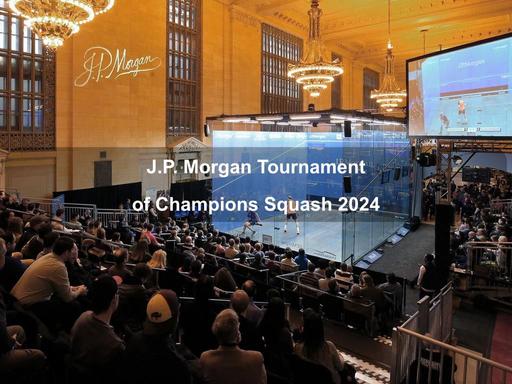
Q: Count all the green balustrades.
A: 0